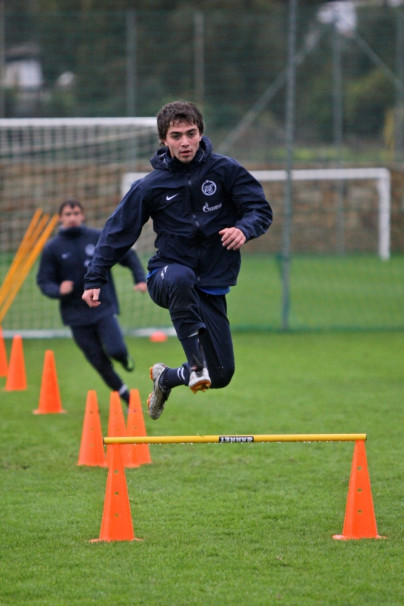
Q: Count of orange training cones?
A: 8